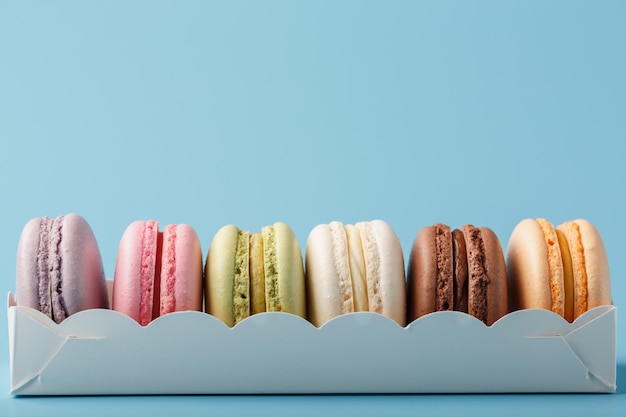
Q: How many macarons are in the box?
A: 6